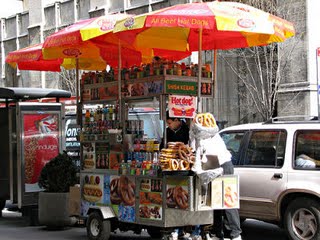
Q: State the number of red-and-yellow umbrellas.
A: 3